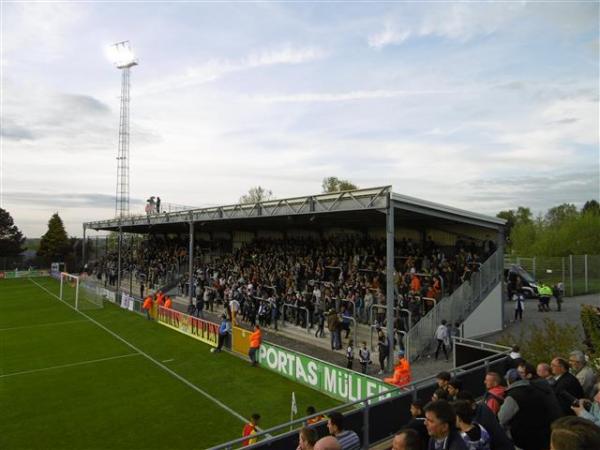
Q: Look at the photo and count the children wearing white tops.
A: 2